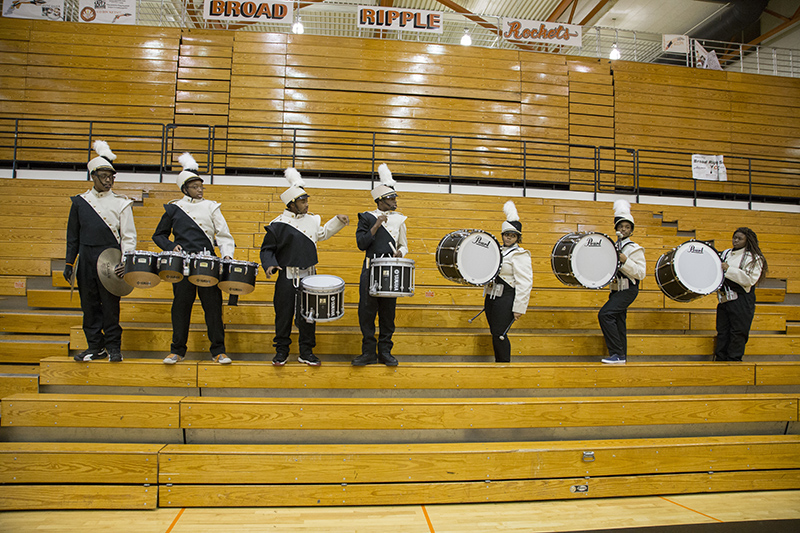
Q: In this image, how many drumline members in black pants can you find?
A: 7